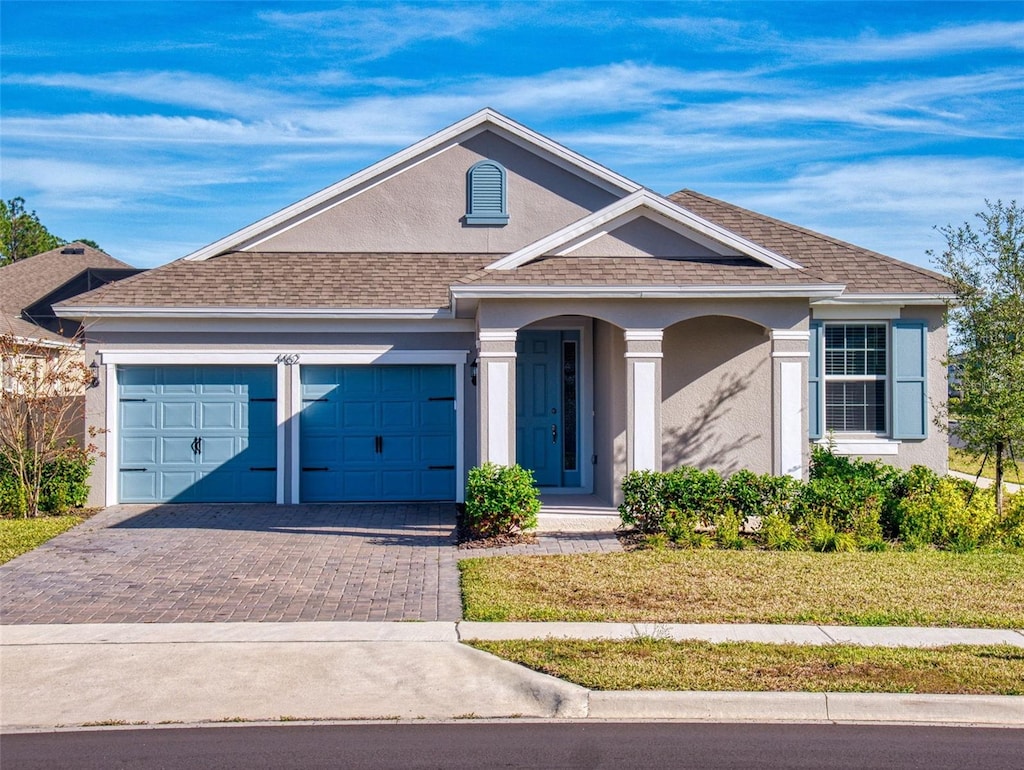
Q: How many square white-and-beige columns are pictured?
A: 3